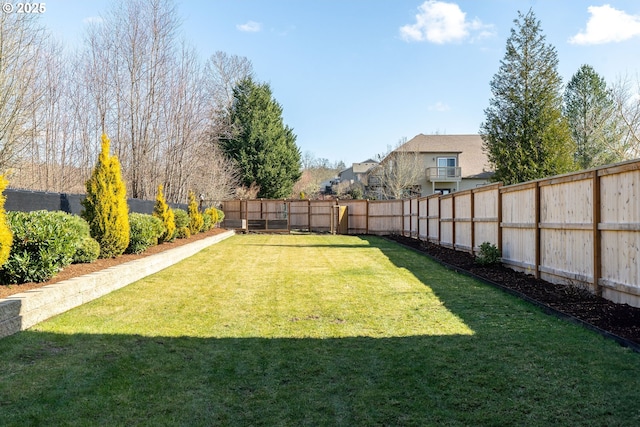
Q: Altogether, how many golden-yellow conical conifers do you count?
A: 5